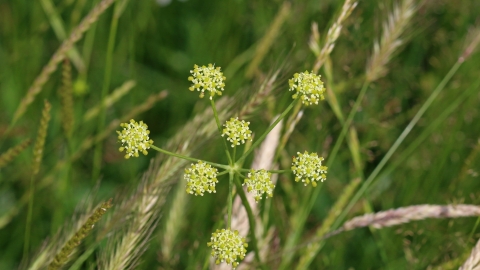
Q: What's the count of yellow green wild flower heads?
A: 8